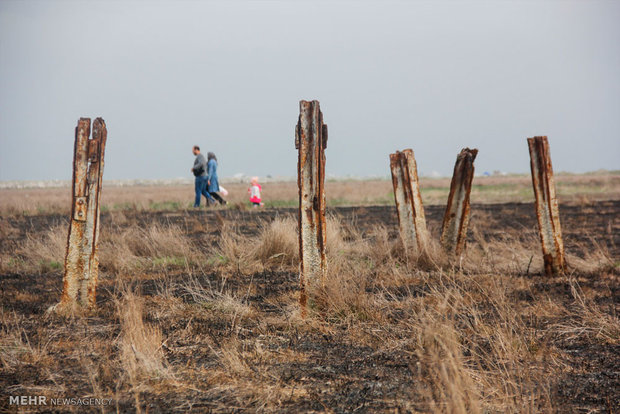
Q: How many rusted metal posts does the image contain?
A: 5